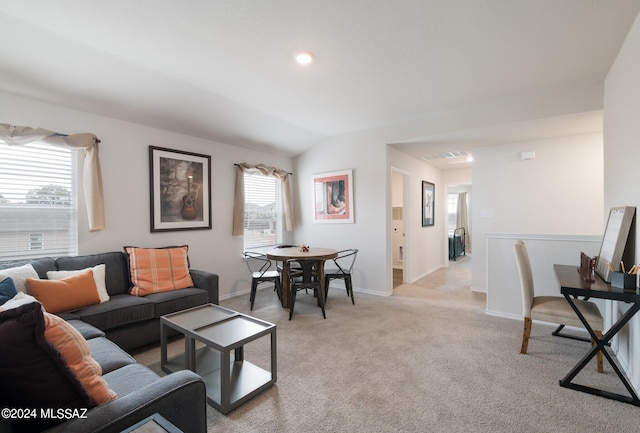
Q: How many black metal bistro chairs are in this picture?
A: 4